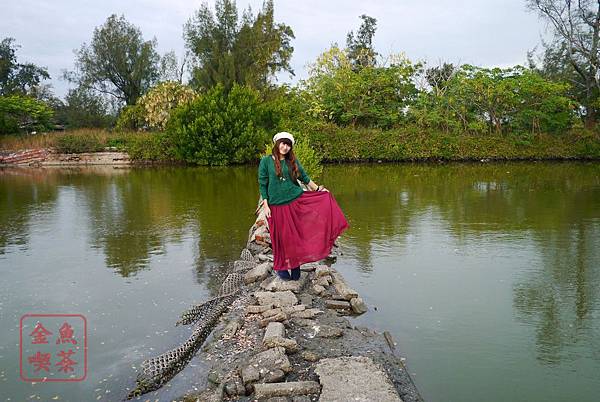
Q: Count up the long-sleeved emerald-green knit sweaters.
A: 1